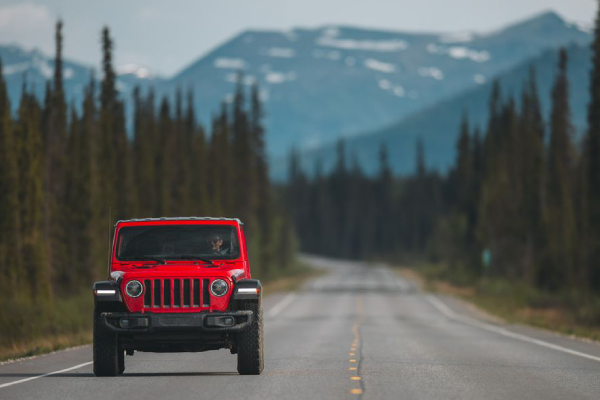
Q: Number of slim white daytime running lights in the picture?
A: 2